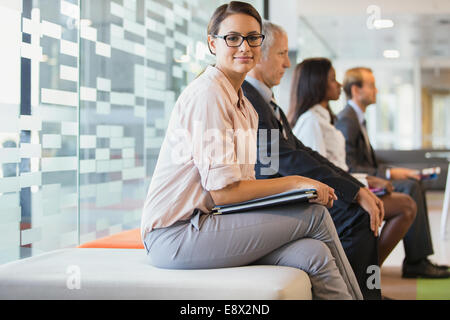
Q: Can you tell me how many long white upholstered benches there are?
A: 1